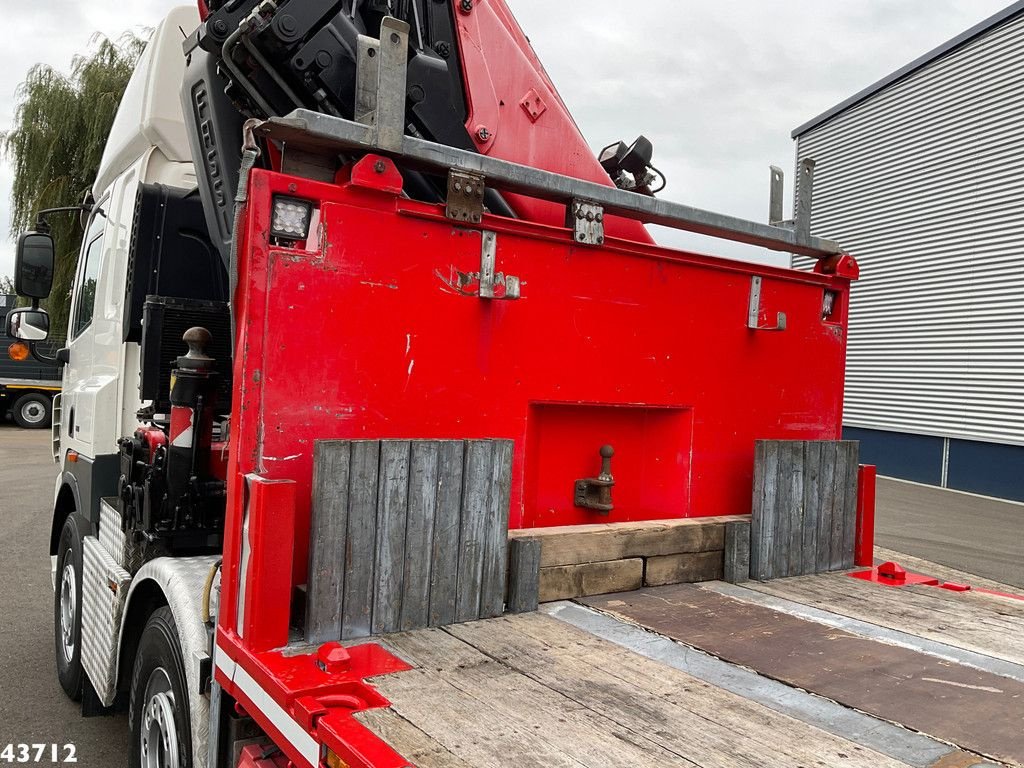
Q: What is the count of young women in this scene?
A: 0